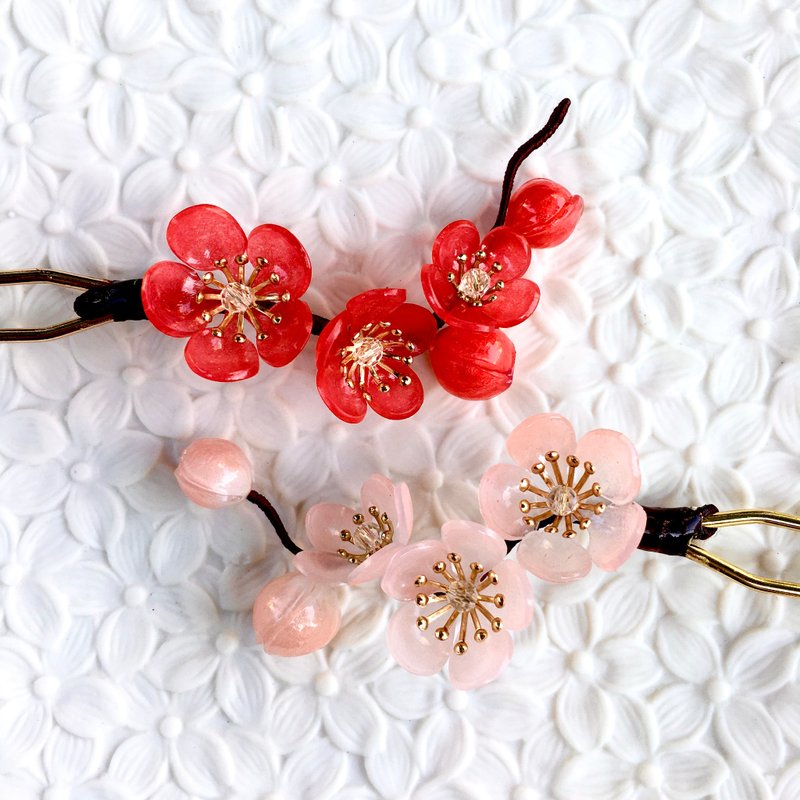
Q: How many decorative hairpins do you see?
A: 2